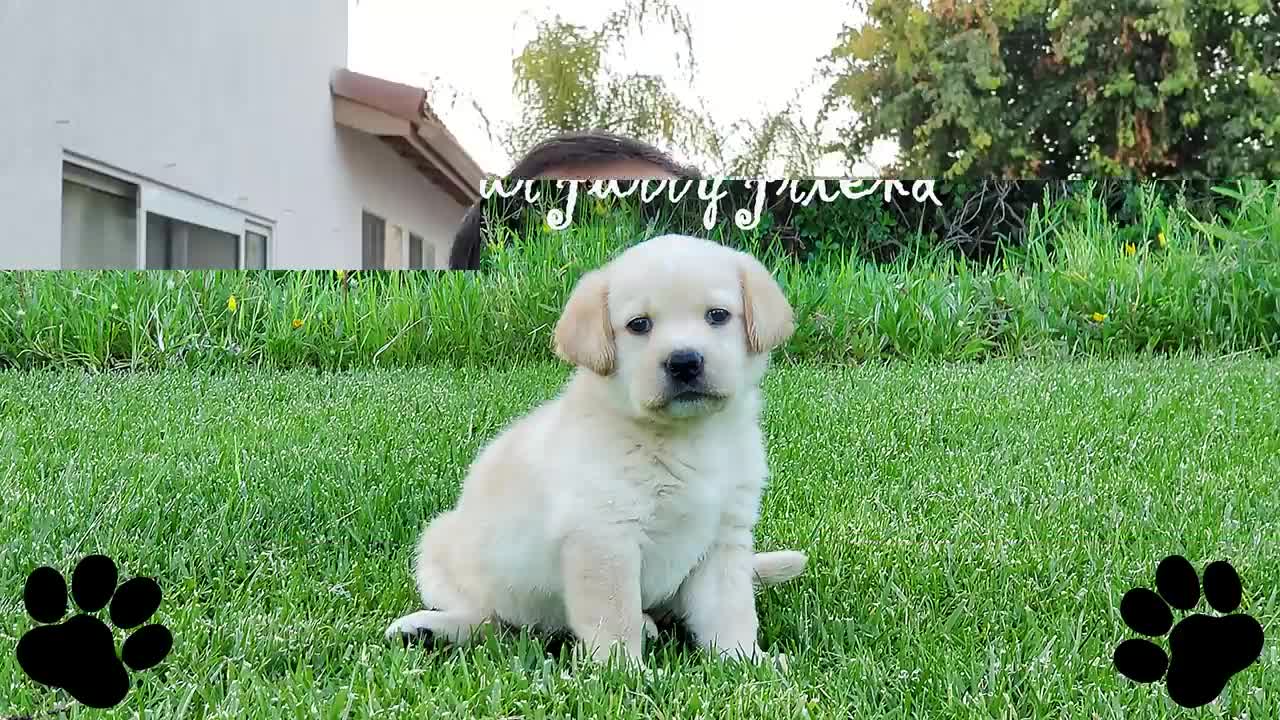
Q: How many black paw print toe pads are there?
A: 8